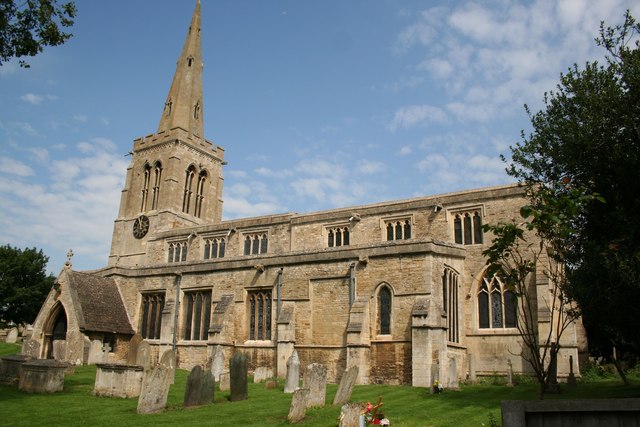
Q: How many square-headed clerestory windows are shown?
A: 6